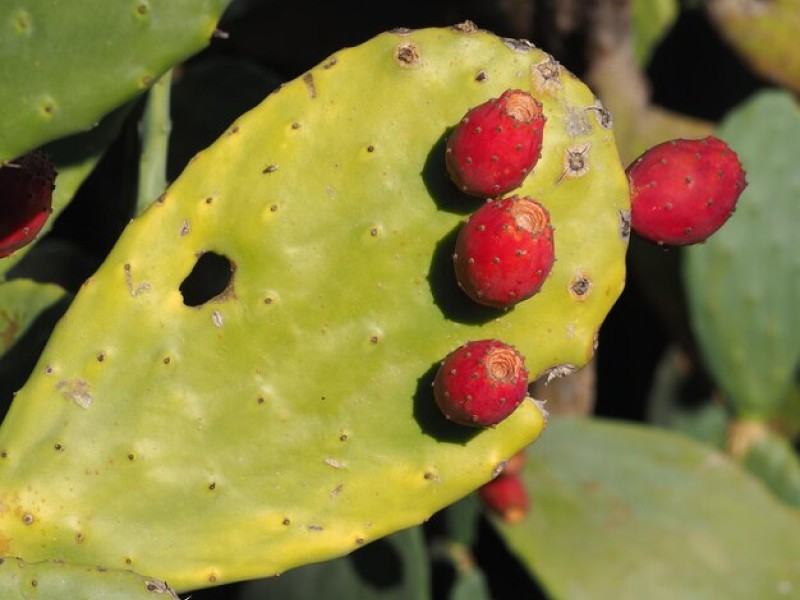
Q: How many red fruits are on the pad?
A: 4